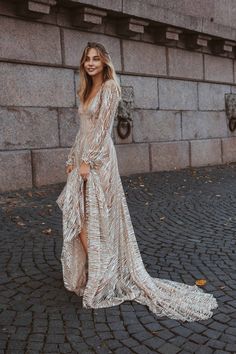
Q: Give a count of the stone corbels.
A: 6